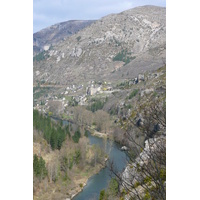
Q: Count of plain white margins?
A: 2